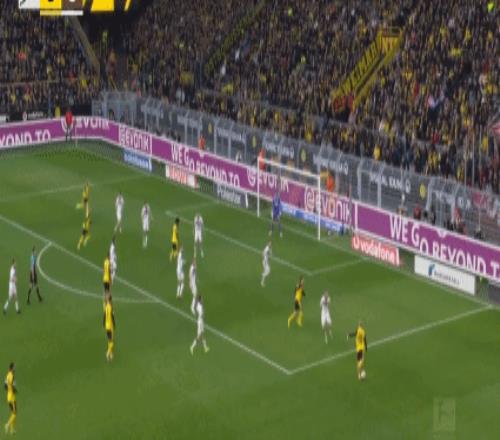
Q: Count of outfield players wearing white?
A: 10